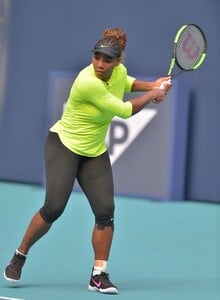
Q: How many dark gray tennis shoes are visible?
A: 2